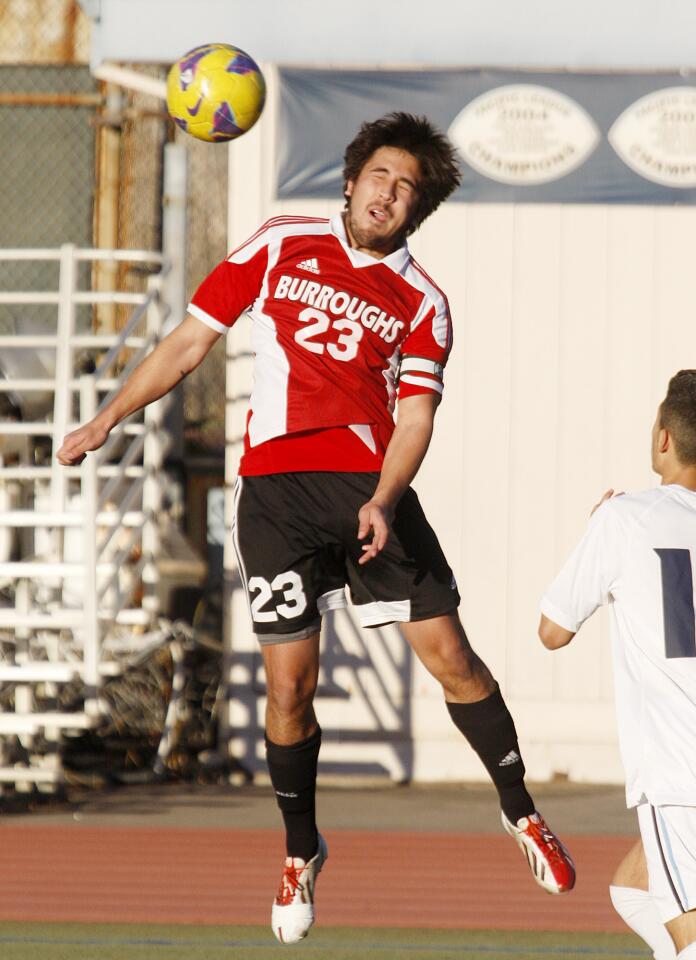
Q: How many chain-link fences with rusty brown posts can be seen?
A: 1